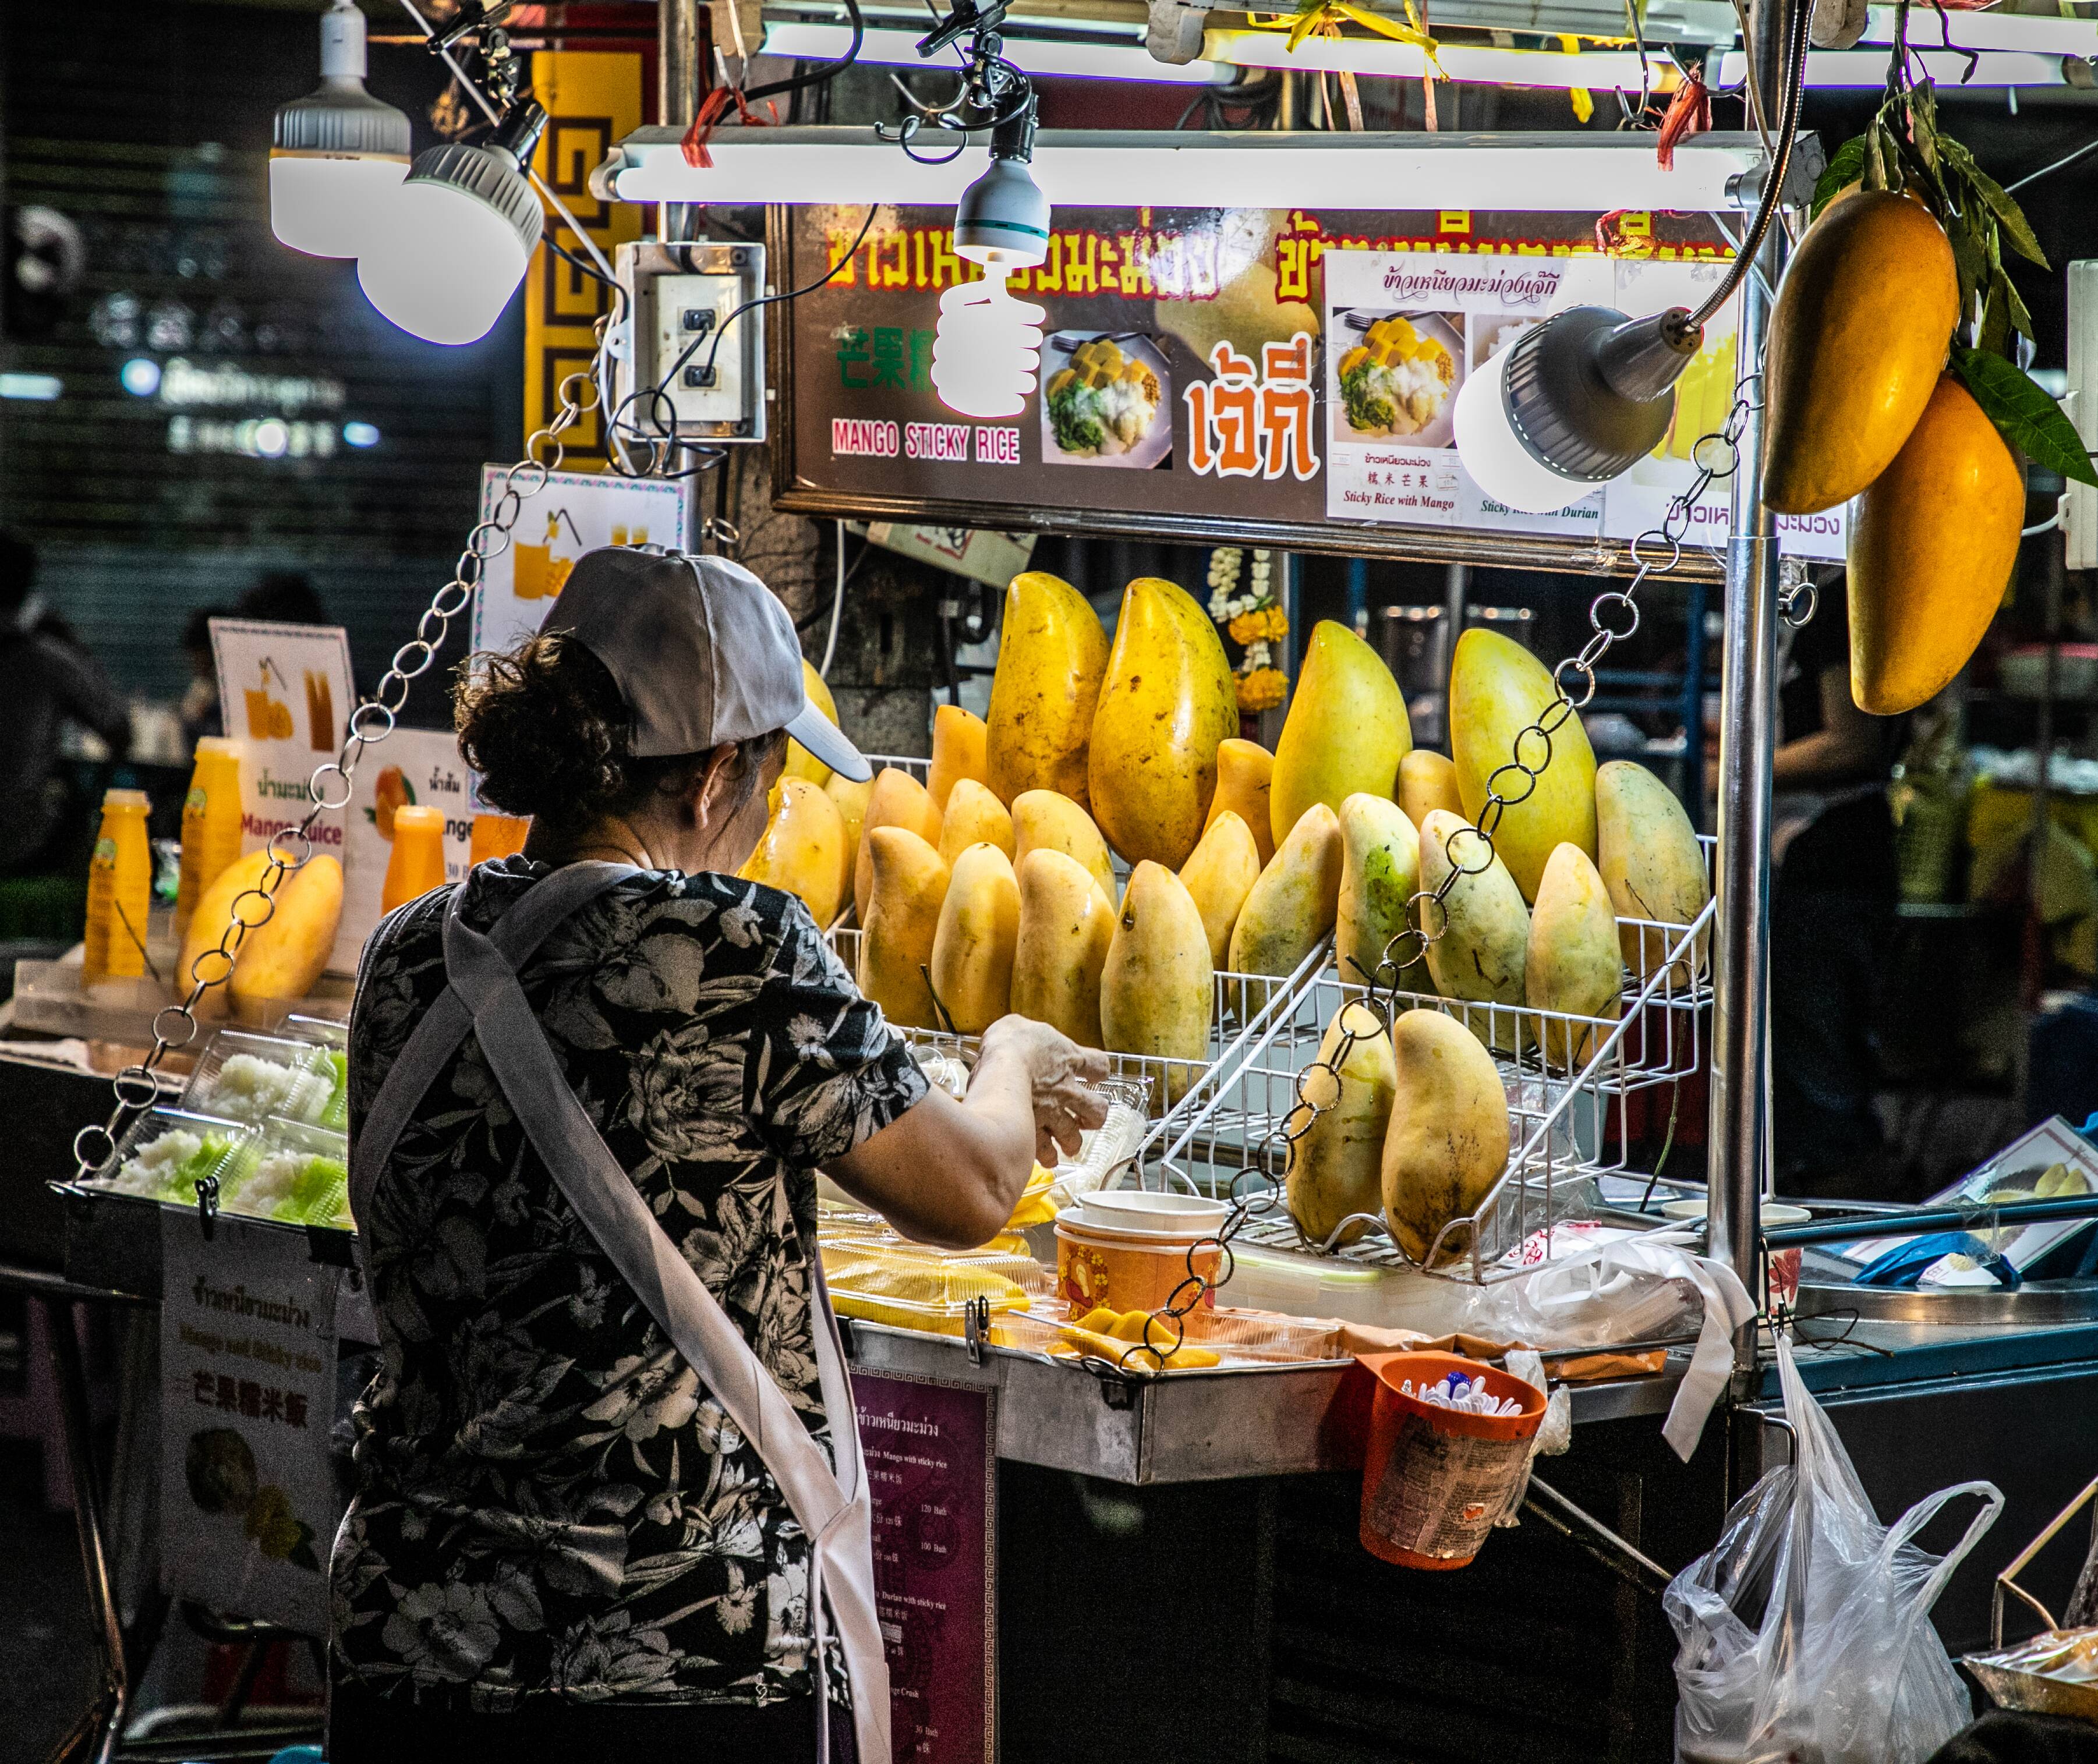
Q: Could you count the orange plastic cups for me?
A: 1